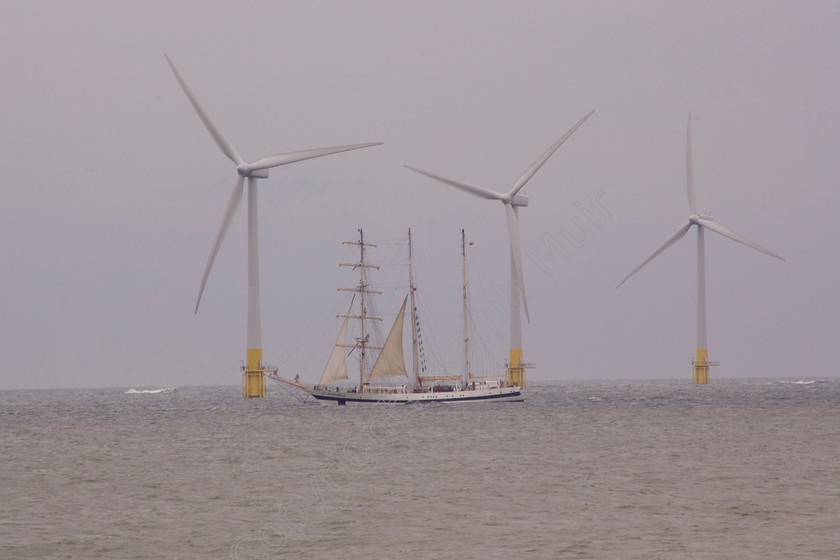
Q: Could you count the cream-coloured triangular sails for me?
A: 2